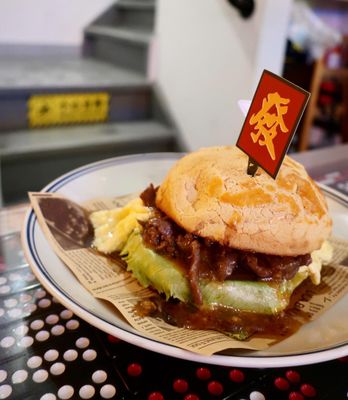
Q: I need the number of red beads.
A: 12